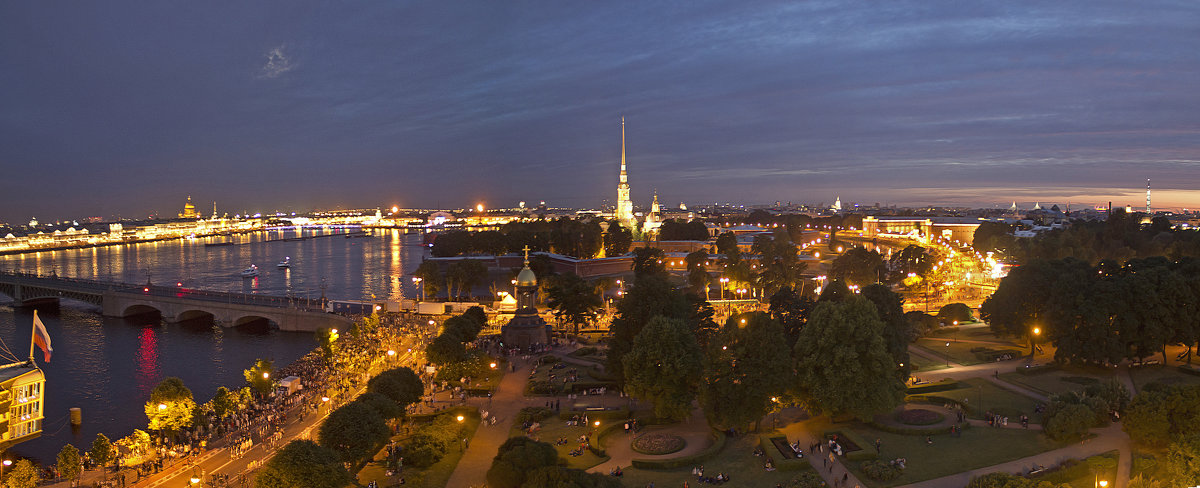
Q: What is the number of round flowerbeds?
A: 2